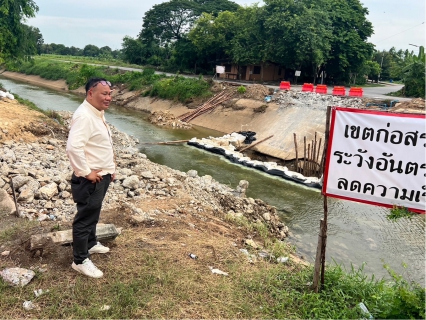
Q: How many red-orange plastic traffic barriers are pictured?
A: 5